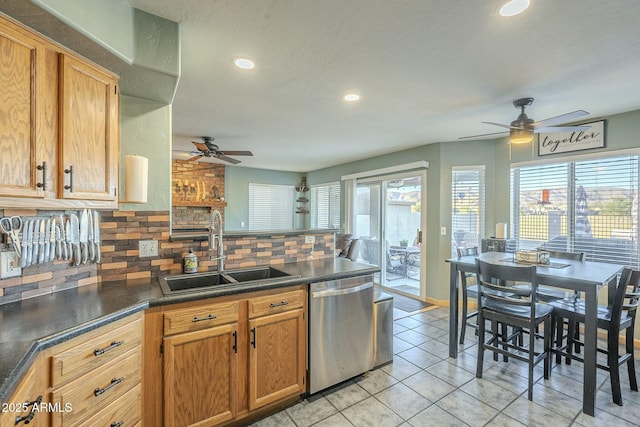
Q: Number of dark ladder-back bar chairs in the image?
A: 4